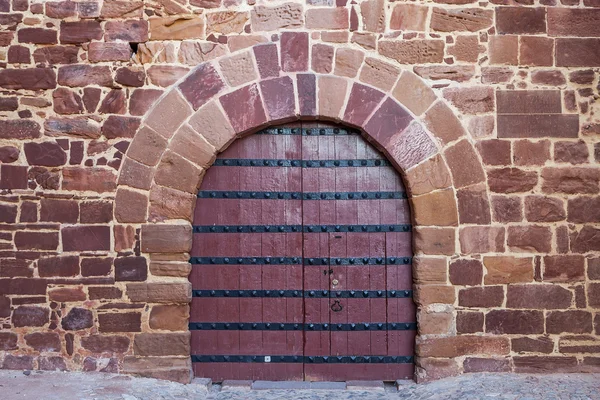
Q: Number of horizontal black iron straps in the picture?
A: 8